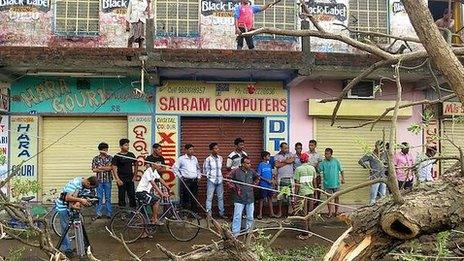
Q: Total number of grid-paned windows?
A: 4